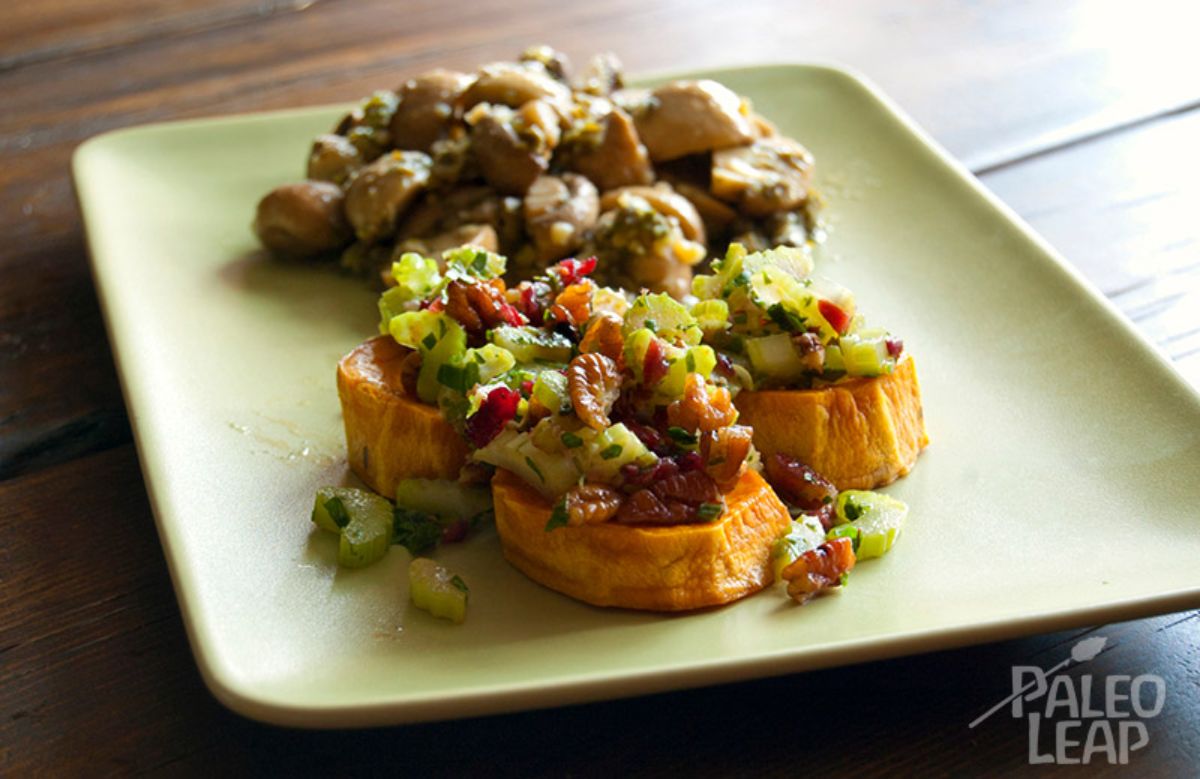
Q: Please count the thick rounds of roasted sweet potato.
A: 3